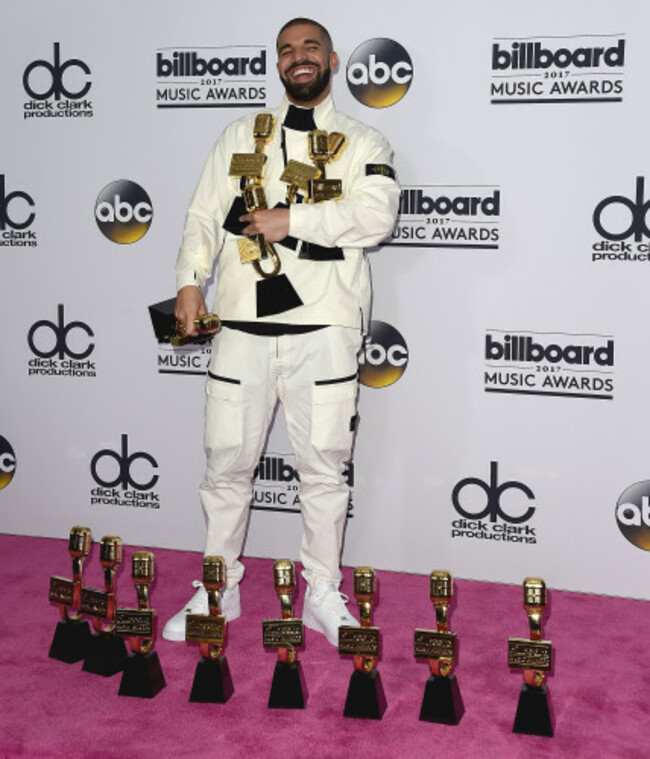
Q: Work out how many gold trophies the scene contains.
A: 13